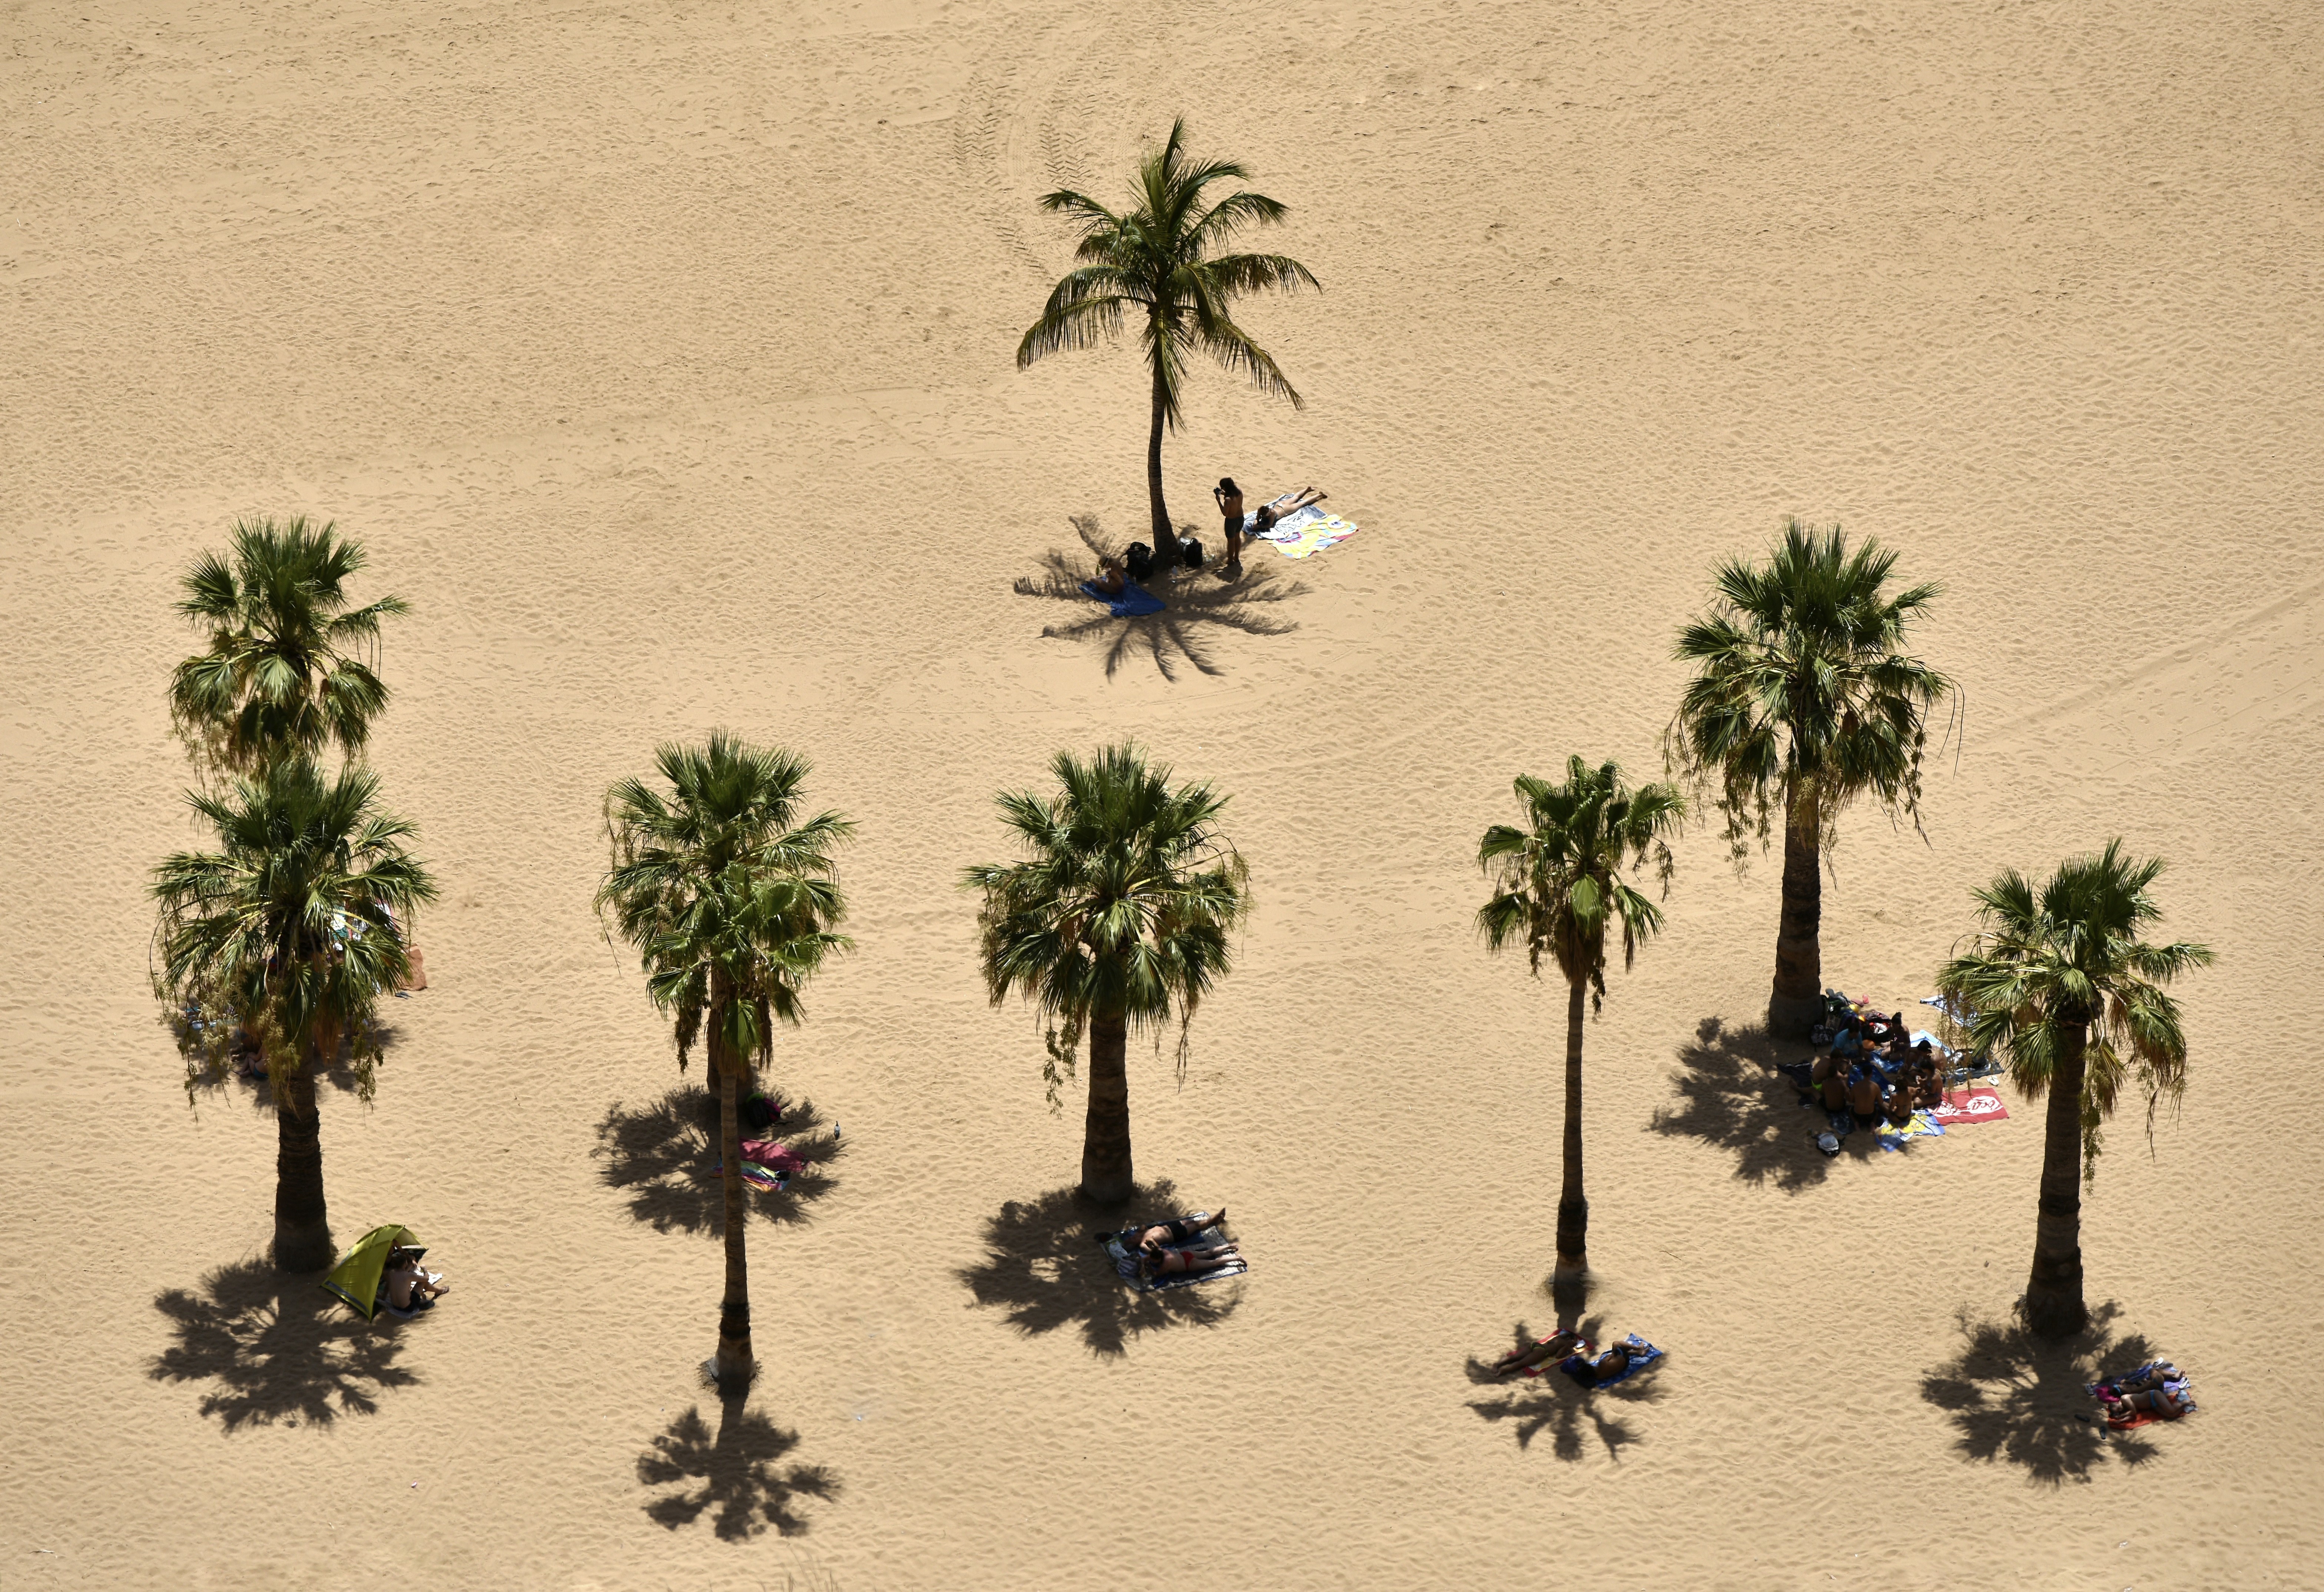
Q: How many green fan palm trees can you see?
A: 8